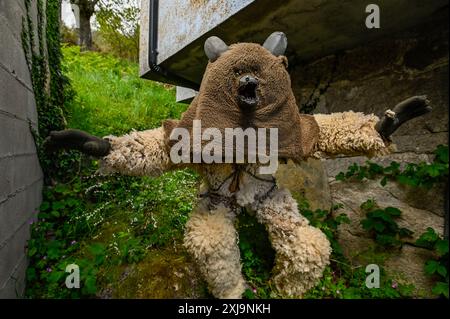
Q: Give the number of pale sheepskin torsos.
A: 1